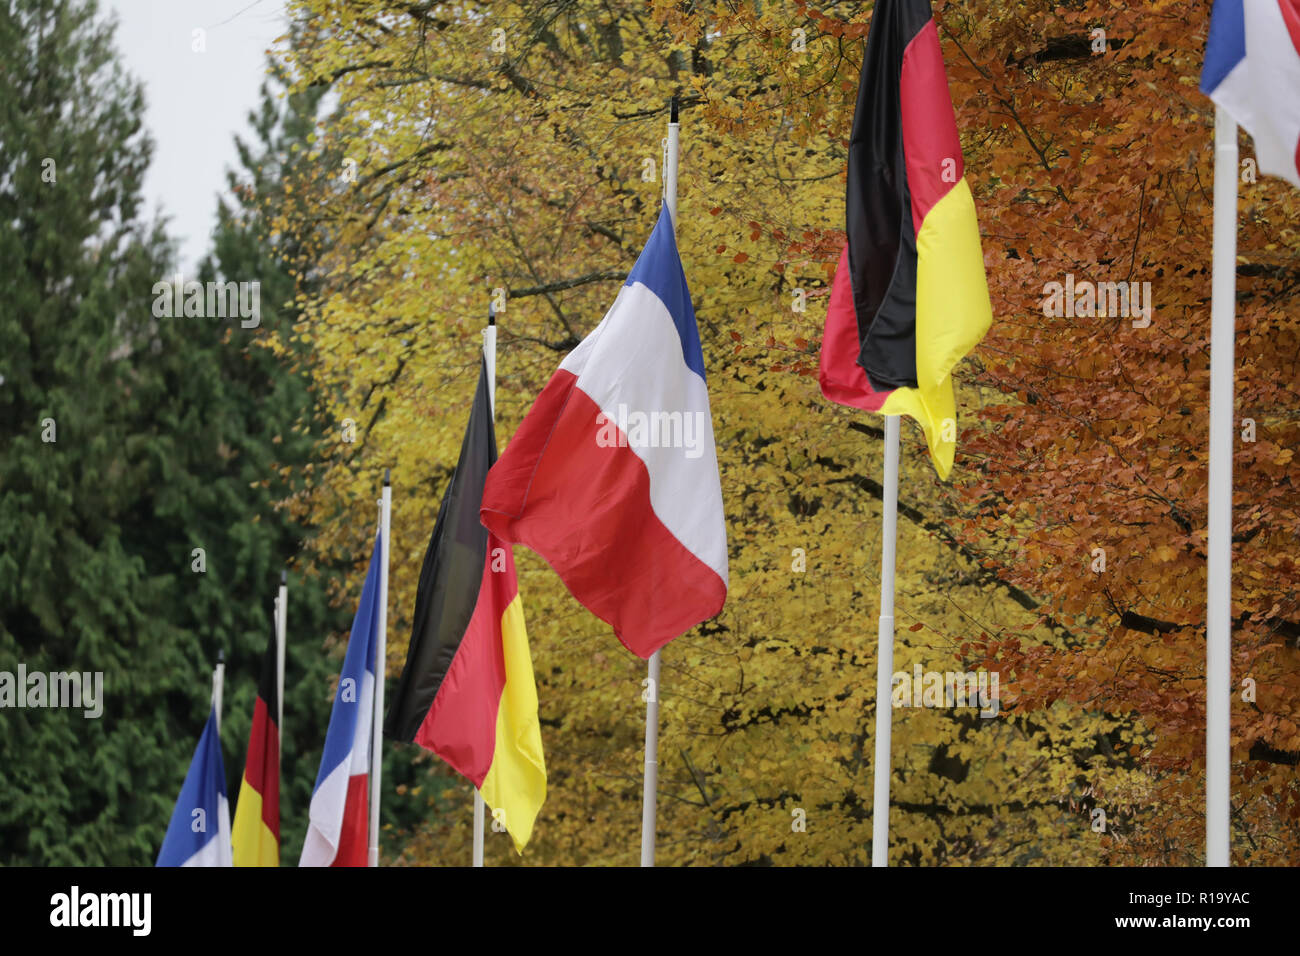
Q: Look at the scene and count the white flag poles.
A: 7